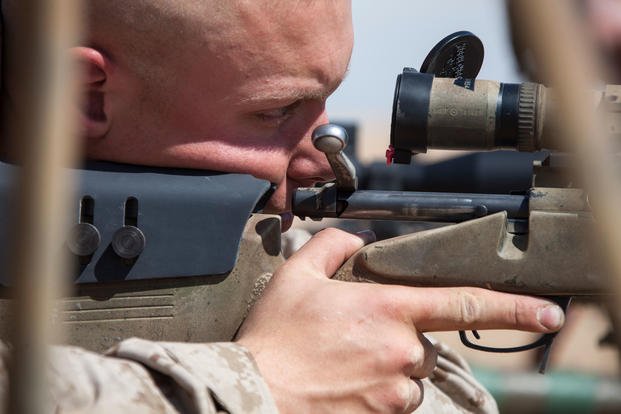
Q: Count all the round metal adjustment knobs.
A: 2